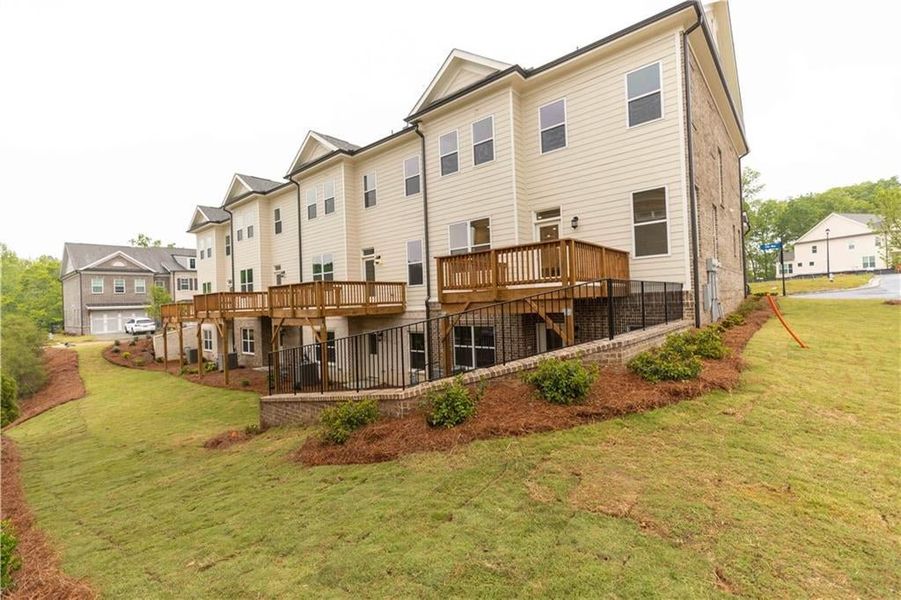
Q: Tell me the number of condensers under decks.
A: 3